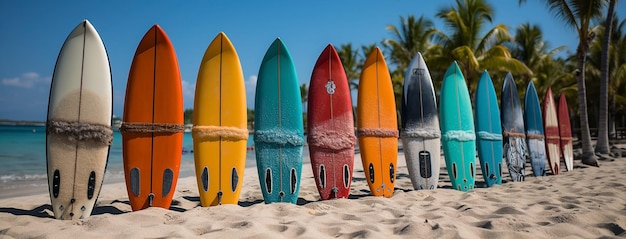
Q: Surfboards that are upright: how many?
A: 13